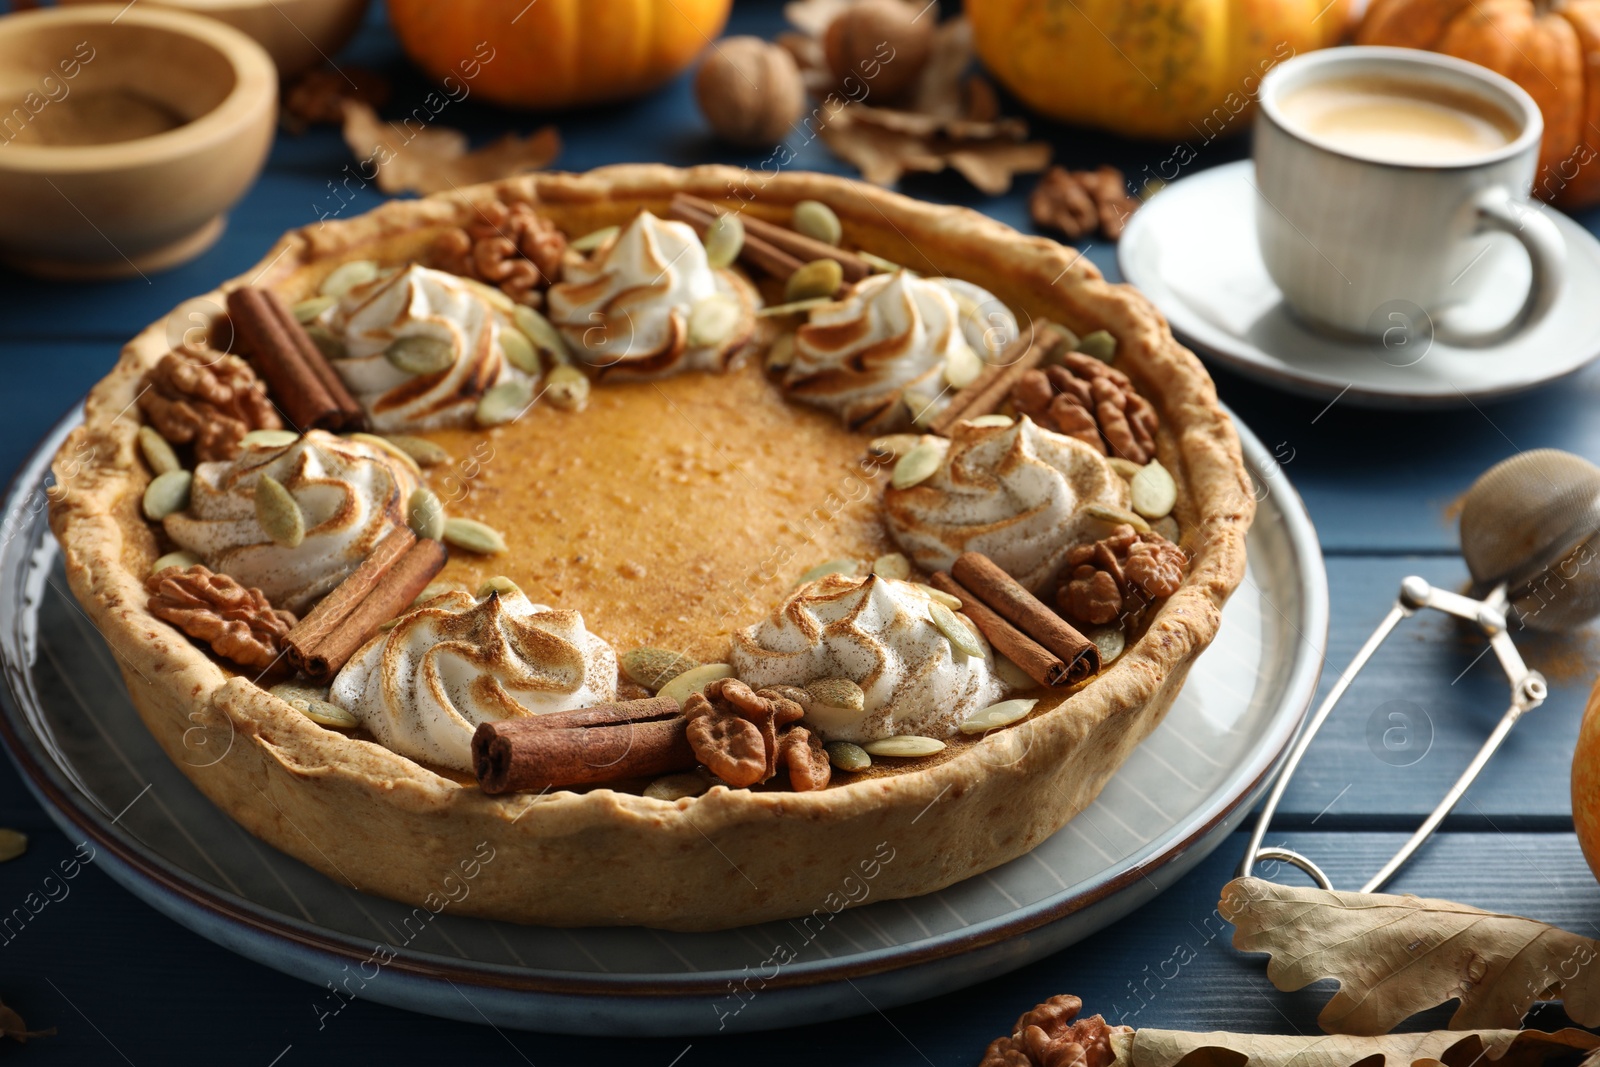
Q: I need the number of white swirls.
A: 7